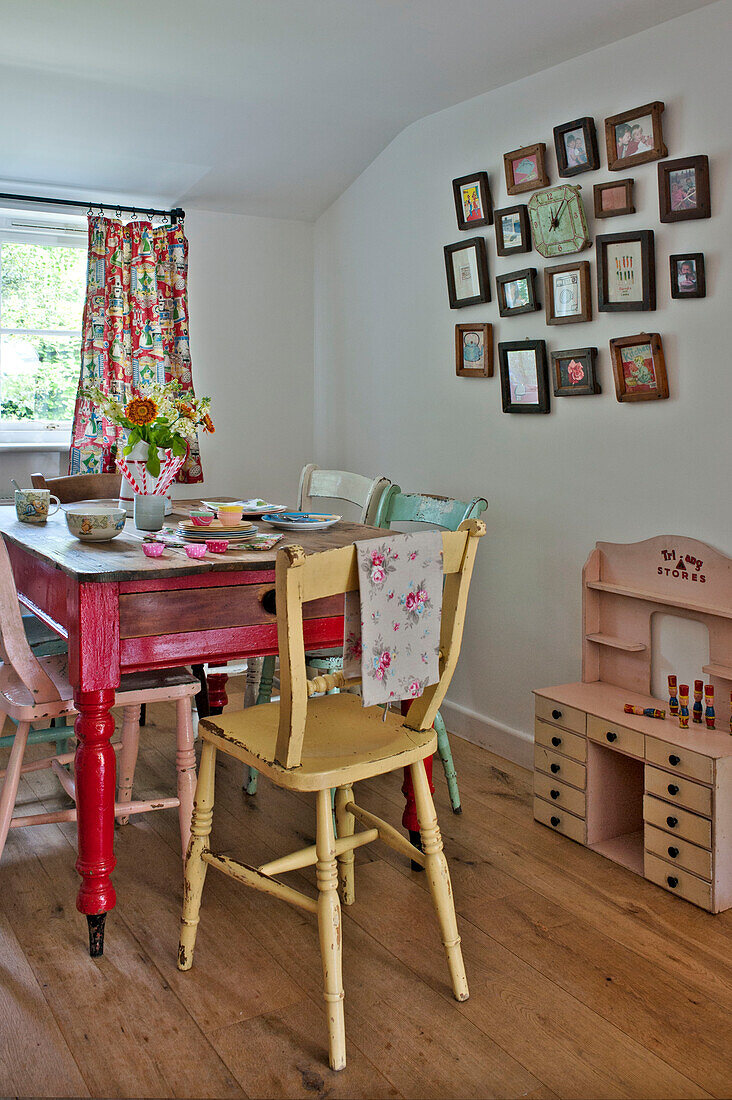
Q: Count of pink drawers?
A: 11